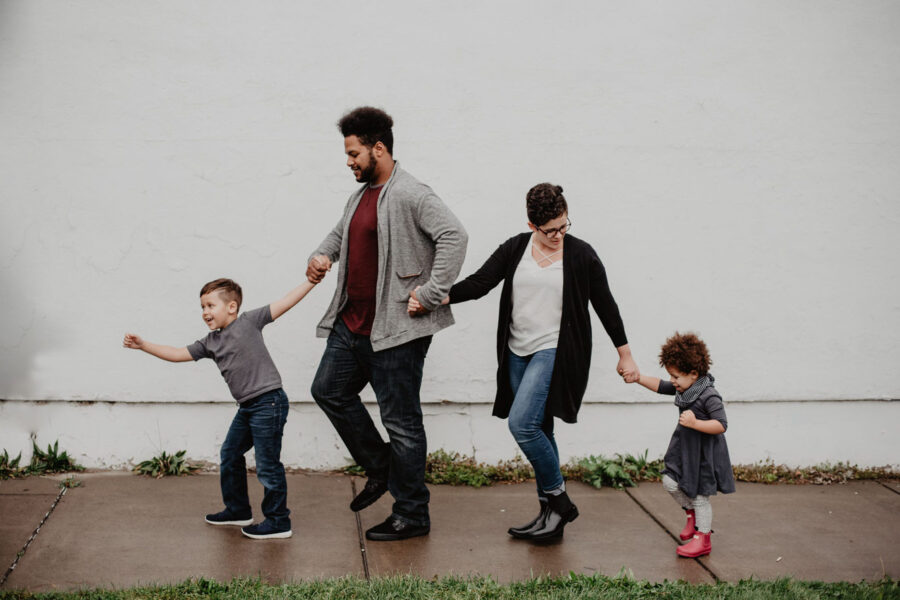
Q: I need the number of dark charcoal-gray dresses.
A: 1